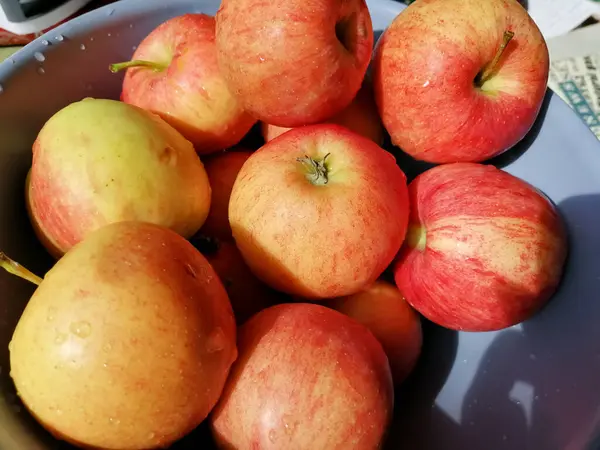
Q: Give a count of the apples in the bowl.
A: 12